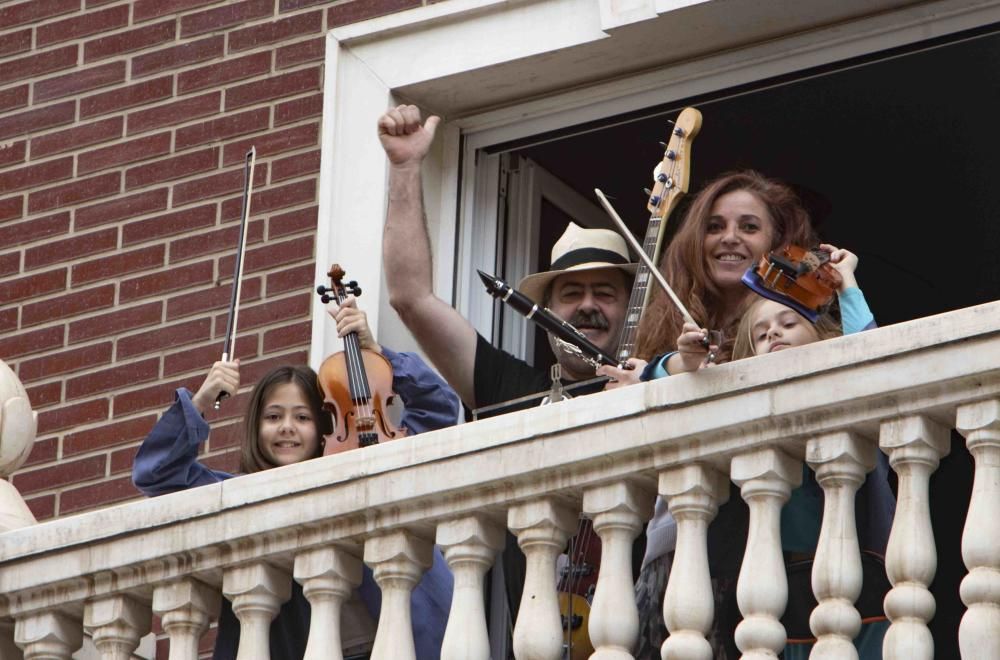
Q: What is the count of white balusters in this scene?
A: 14